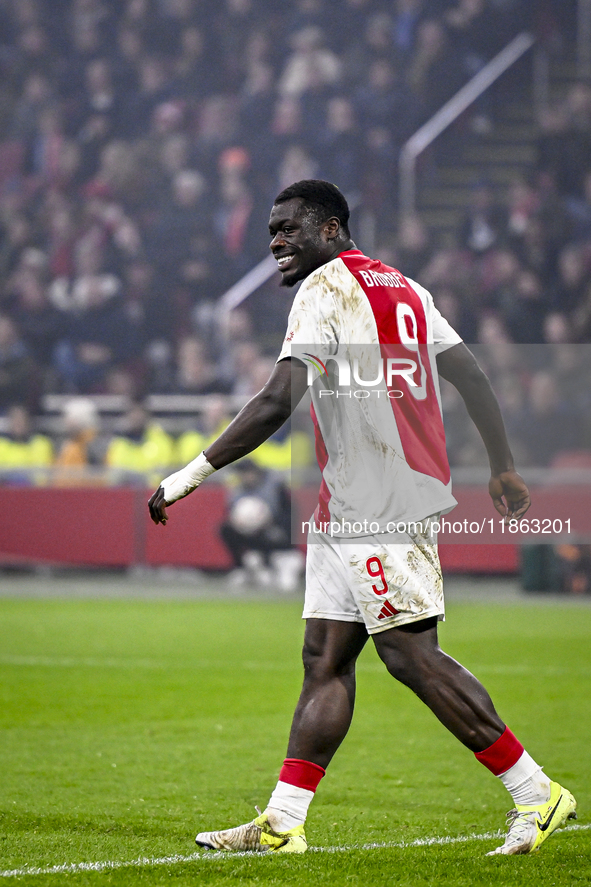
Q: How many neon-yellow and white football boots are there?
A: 2